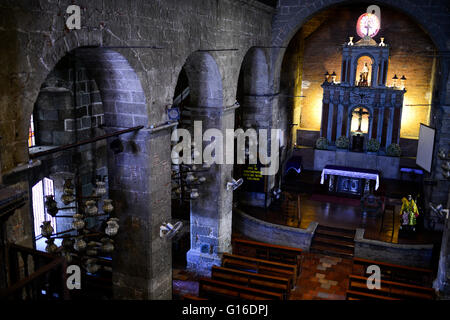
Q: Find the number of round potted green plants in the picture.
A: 4